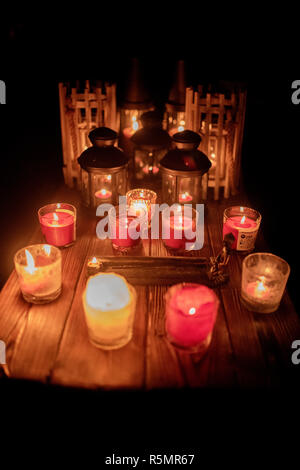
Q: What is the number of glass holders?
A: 9